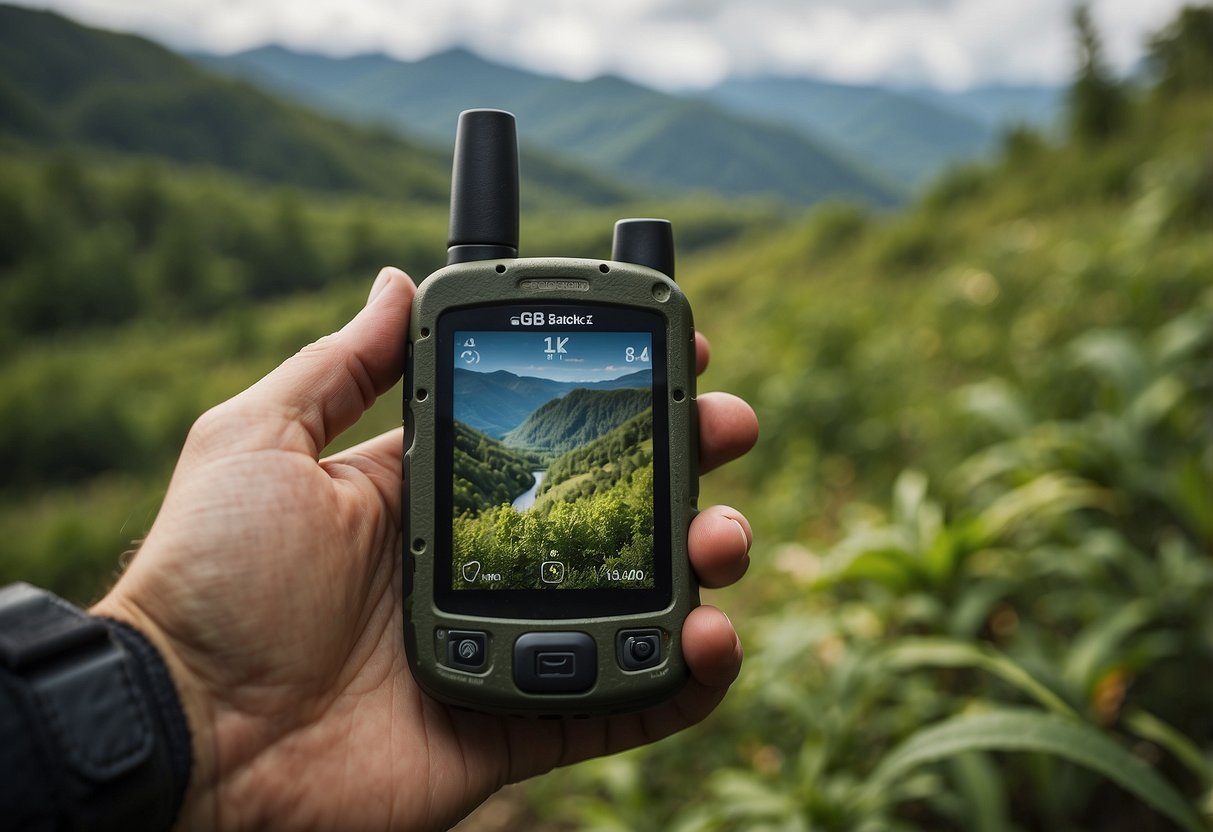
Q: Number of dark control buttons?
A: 3